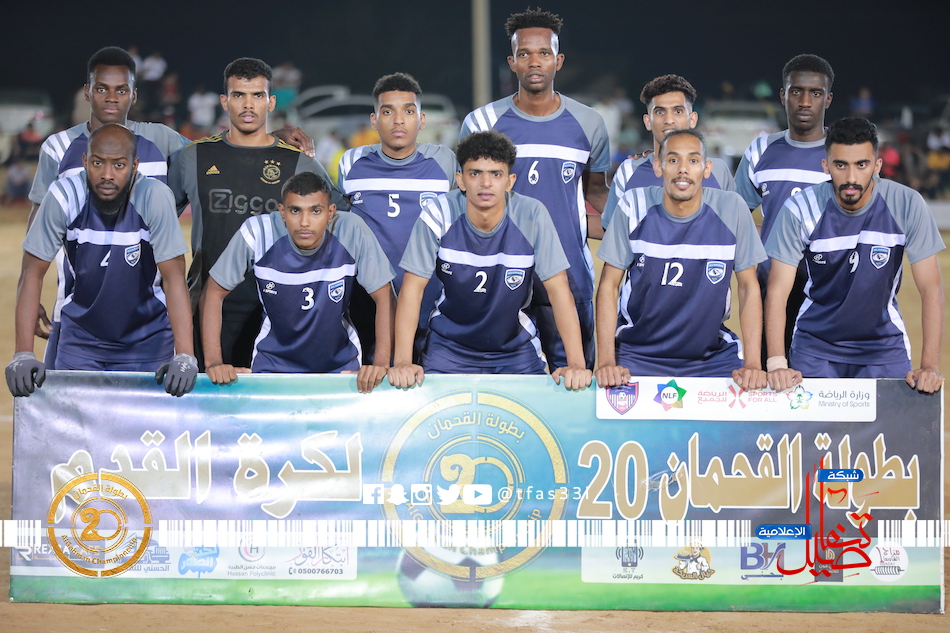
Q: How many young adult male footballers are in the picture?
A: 11